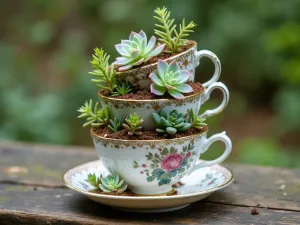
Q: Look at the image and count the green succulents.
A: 12